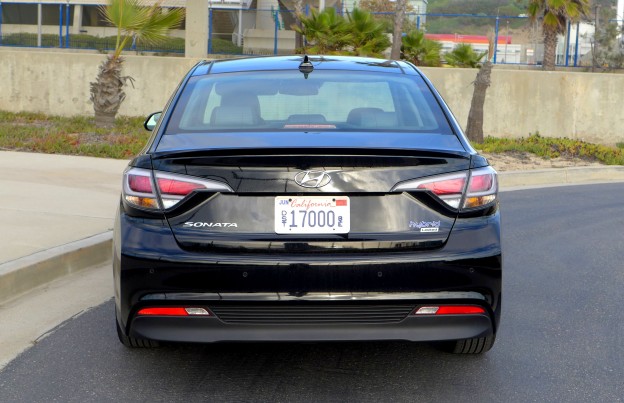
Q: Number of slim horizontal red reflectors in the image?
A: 2